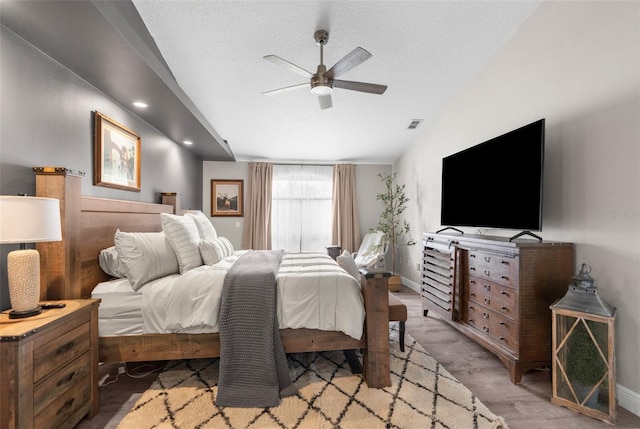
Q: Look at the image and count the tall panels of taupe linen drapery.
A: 2